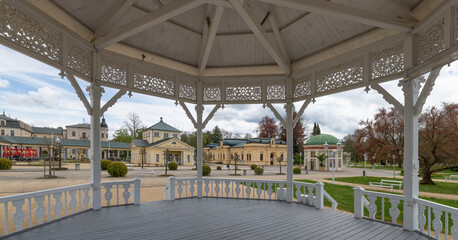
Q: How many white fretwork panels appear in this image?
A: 13